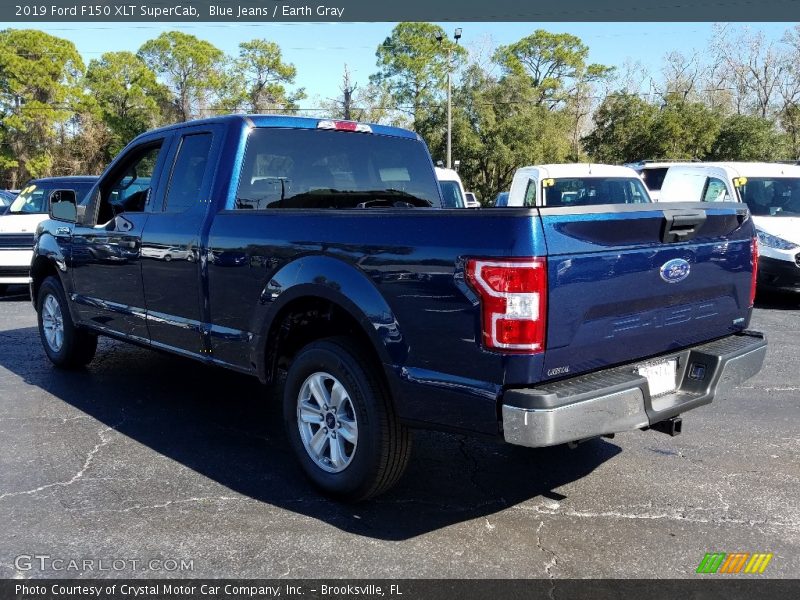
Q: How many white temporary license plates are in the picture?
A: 1